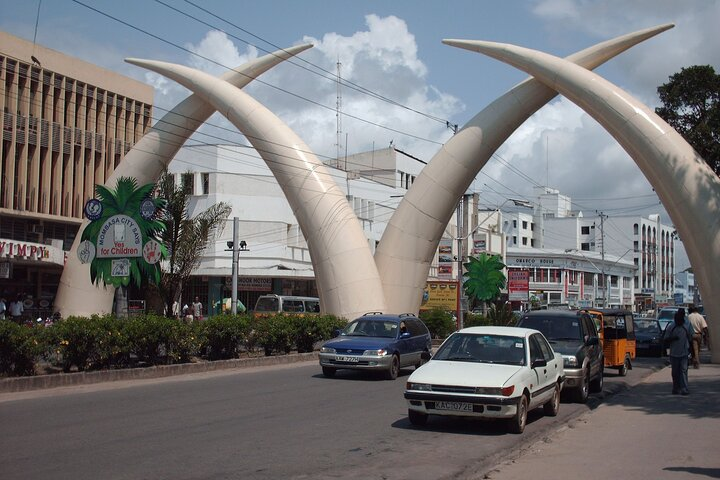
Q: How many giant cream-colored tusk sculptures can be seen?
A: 4